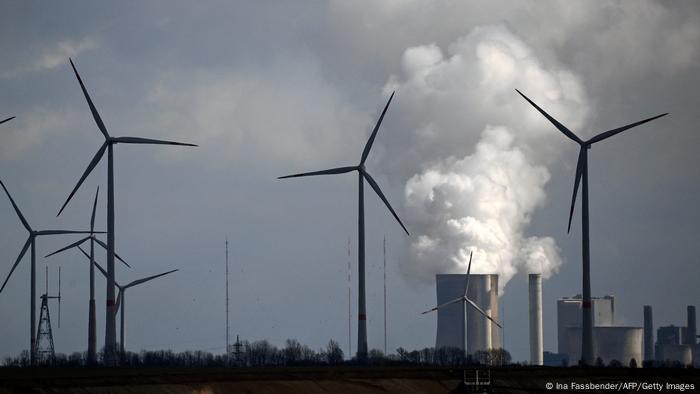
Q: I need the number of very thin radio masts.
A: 3